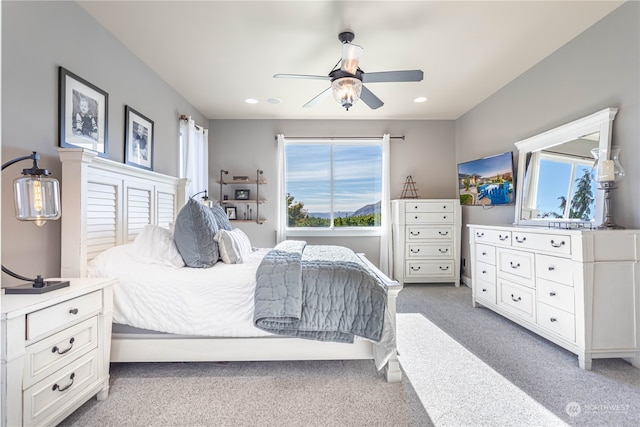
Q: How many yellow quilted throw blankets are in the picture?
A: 0